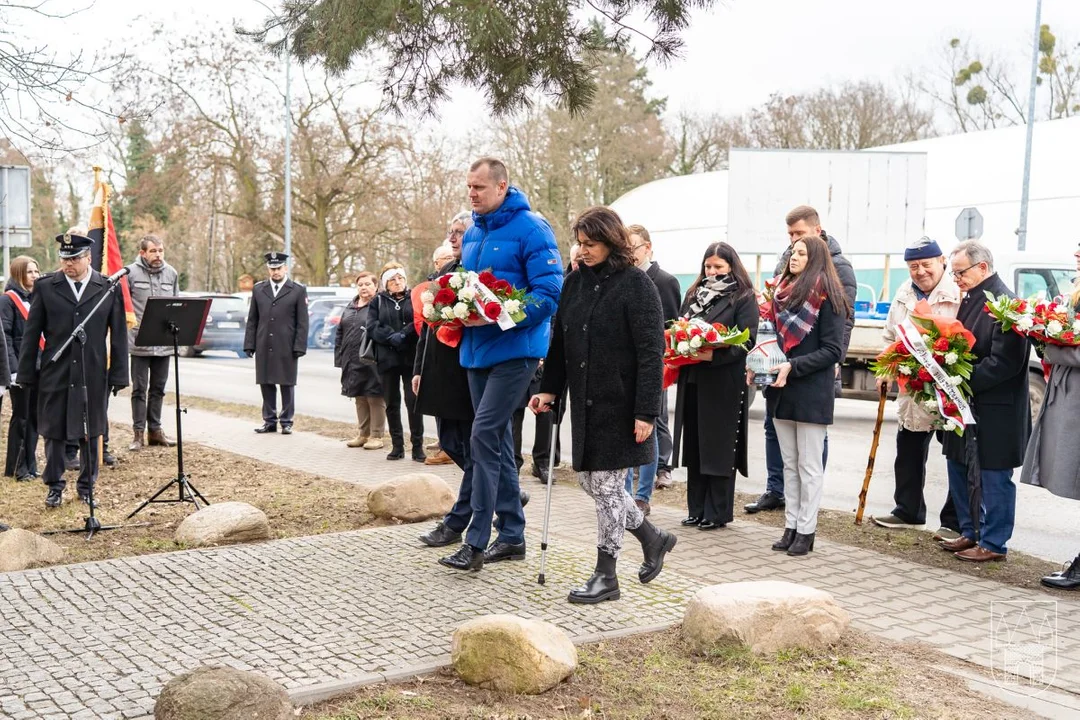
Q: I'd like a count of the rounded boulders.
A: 6